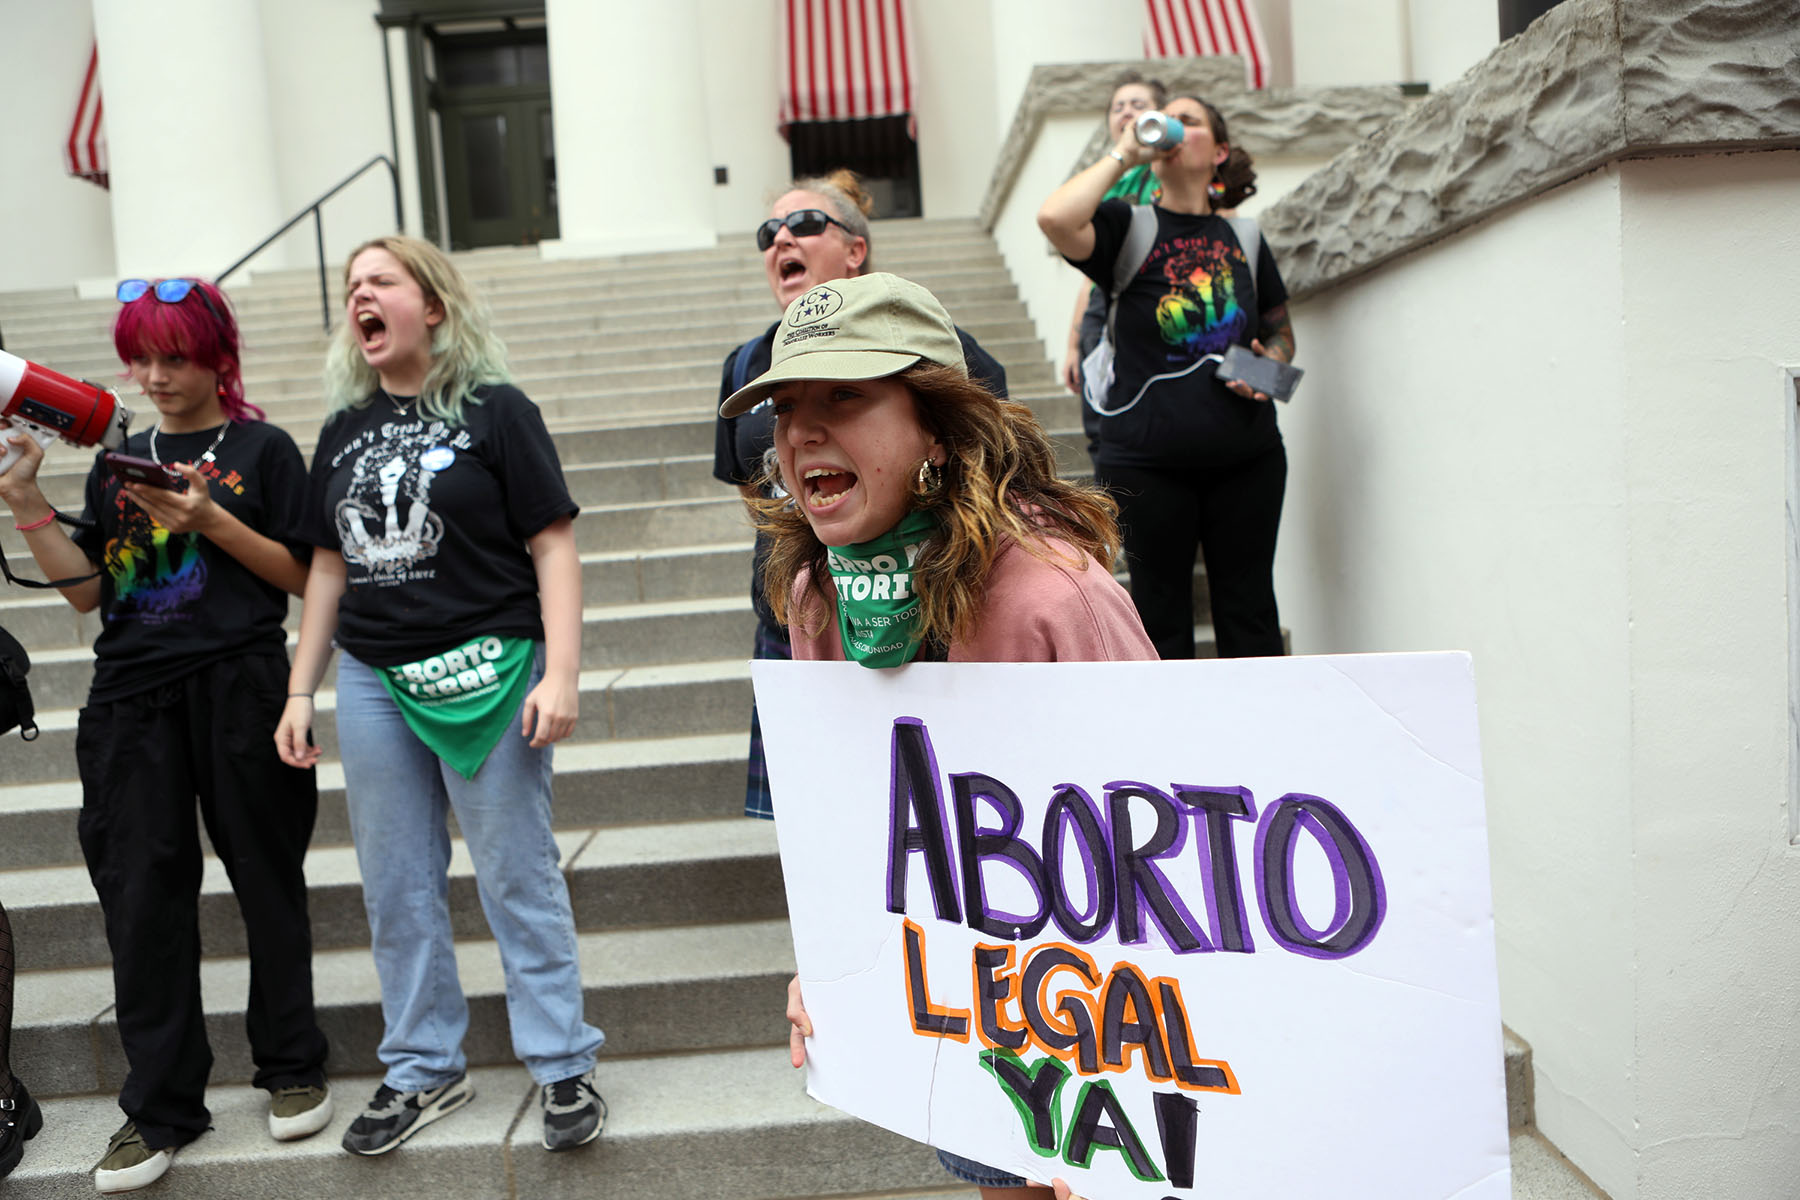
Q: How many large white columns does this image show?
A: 3